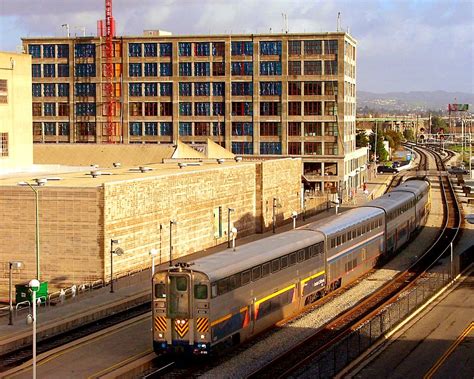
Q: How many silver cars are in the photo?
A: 4